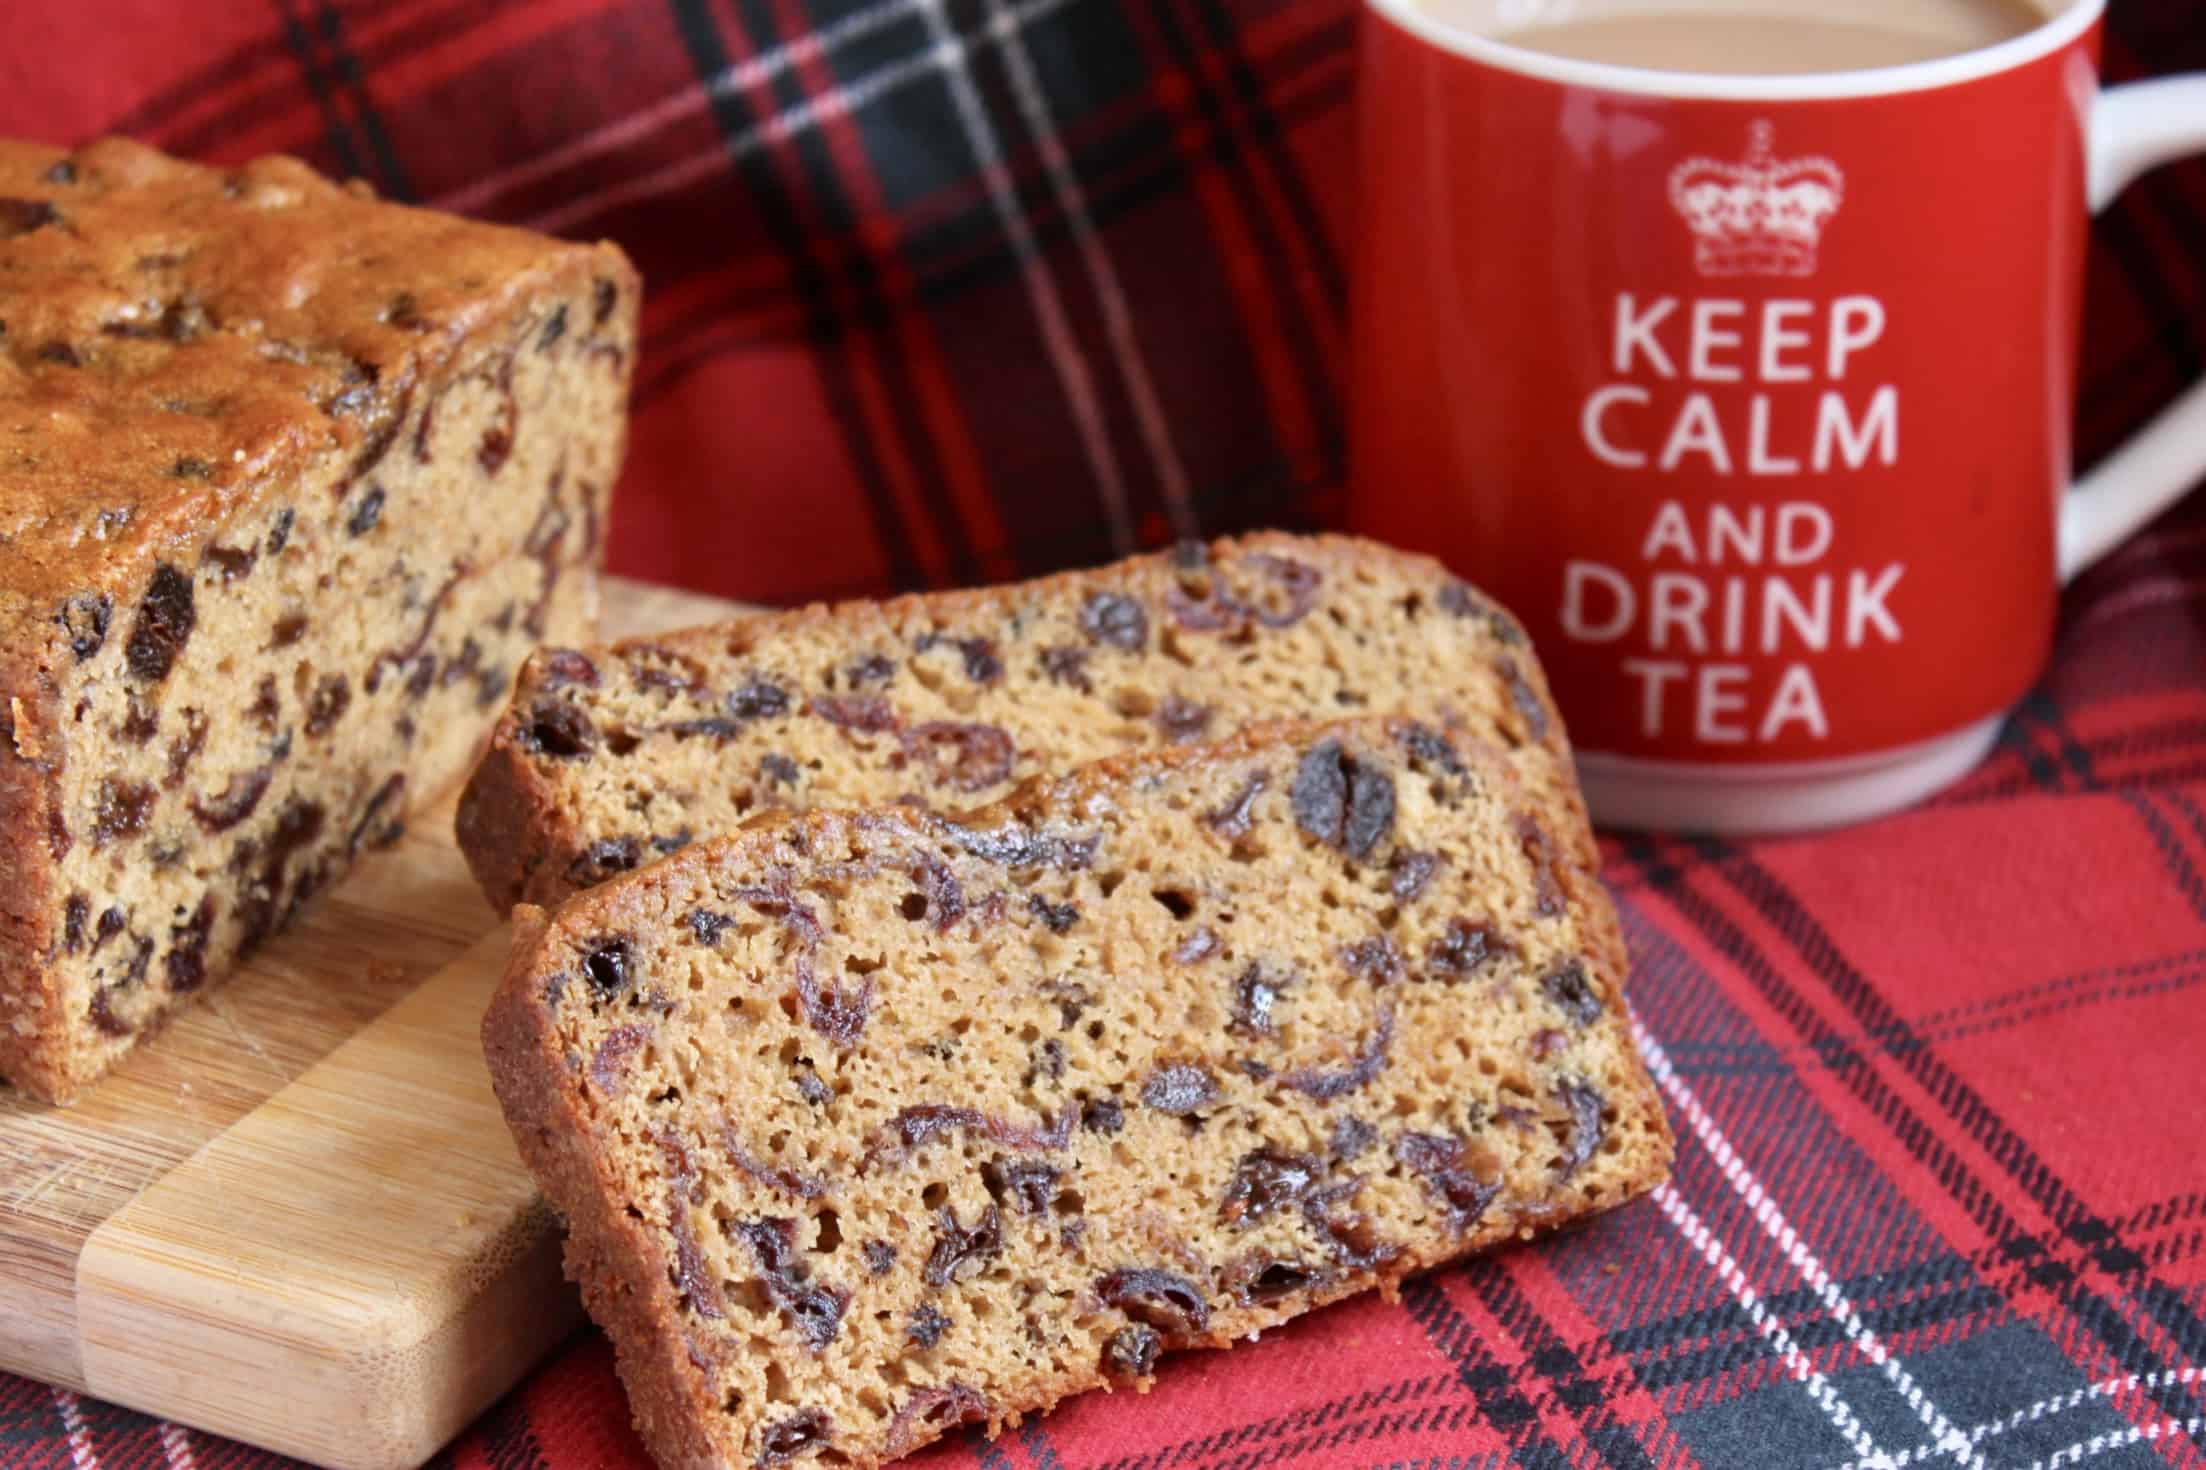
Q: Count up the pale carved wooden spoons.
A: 0